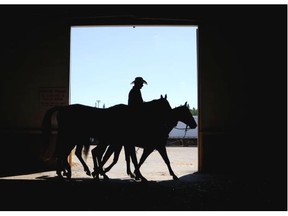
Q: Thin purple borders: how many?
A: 0